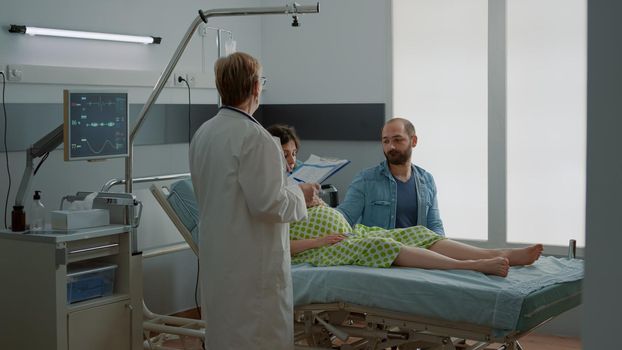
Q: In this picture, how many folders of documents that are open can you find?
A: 1